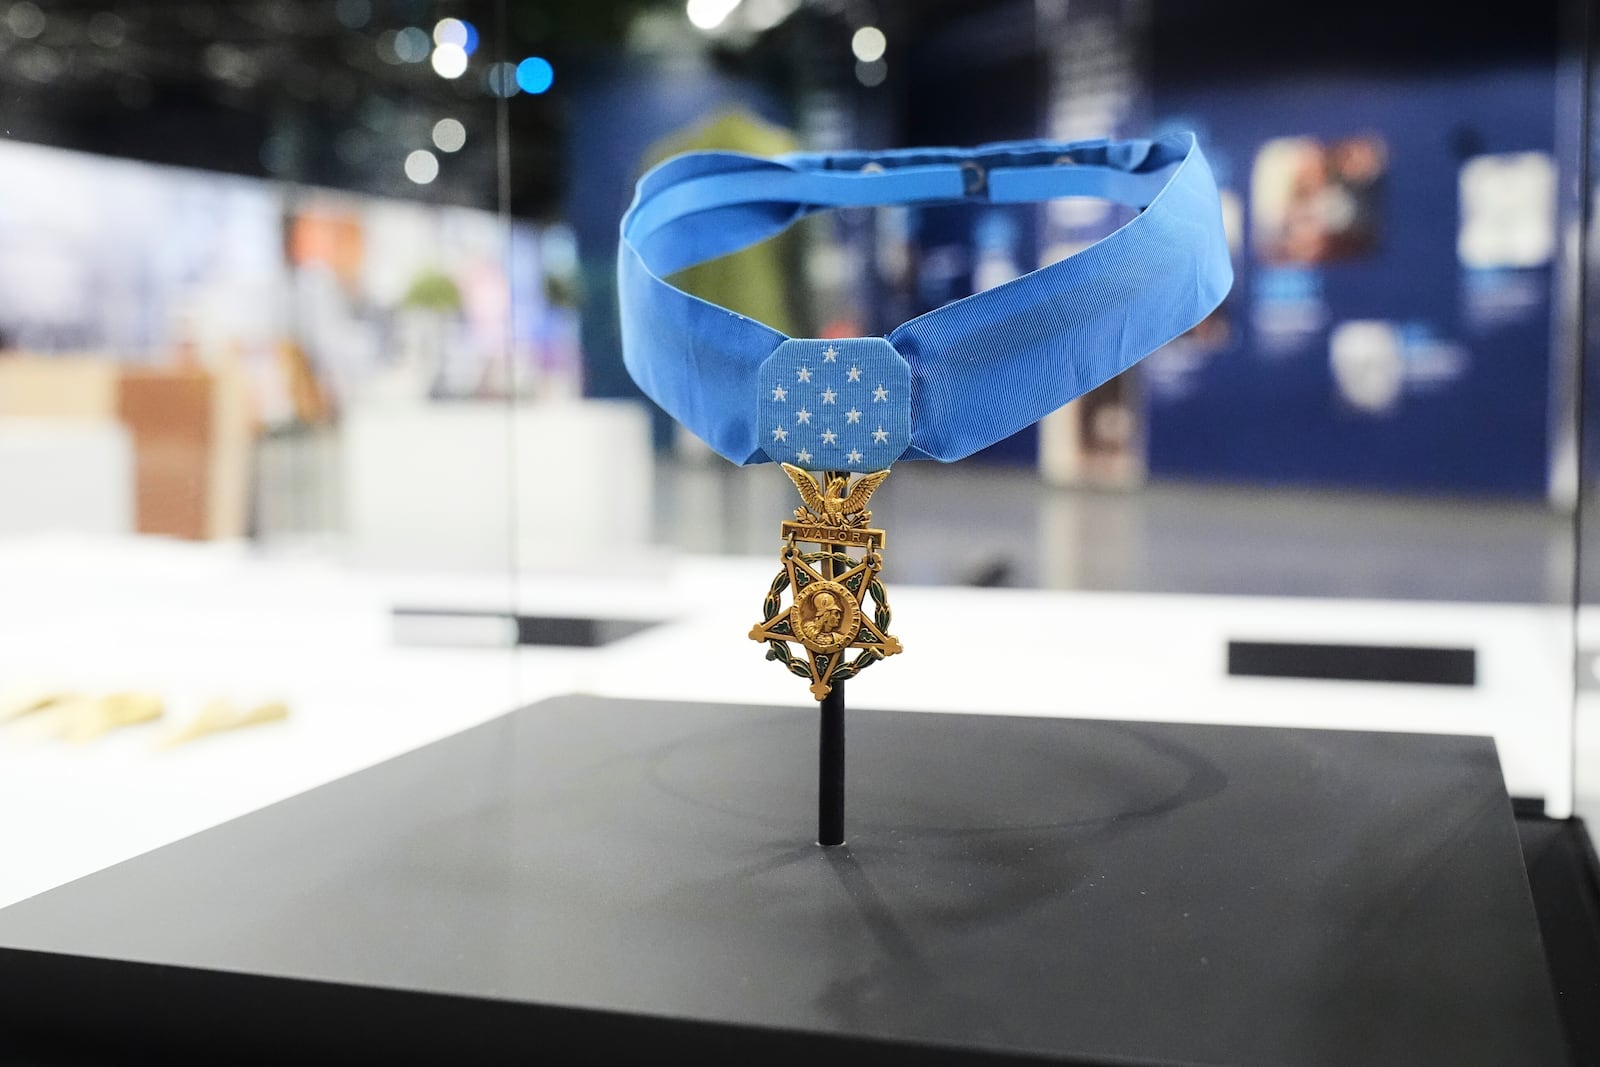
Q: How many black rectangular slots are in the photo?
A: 2